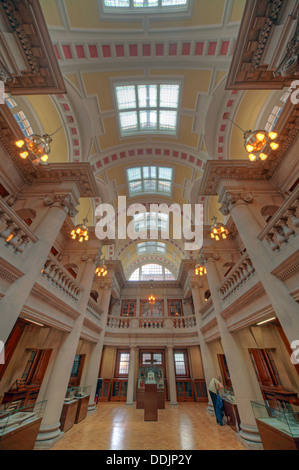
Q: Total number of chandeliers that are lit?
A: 7